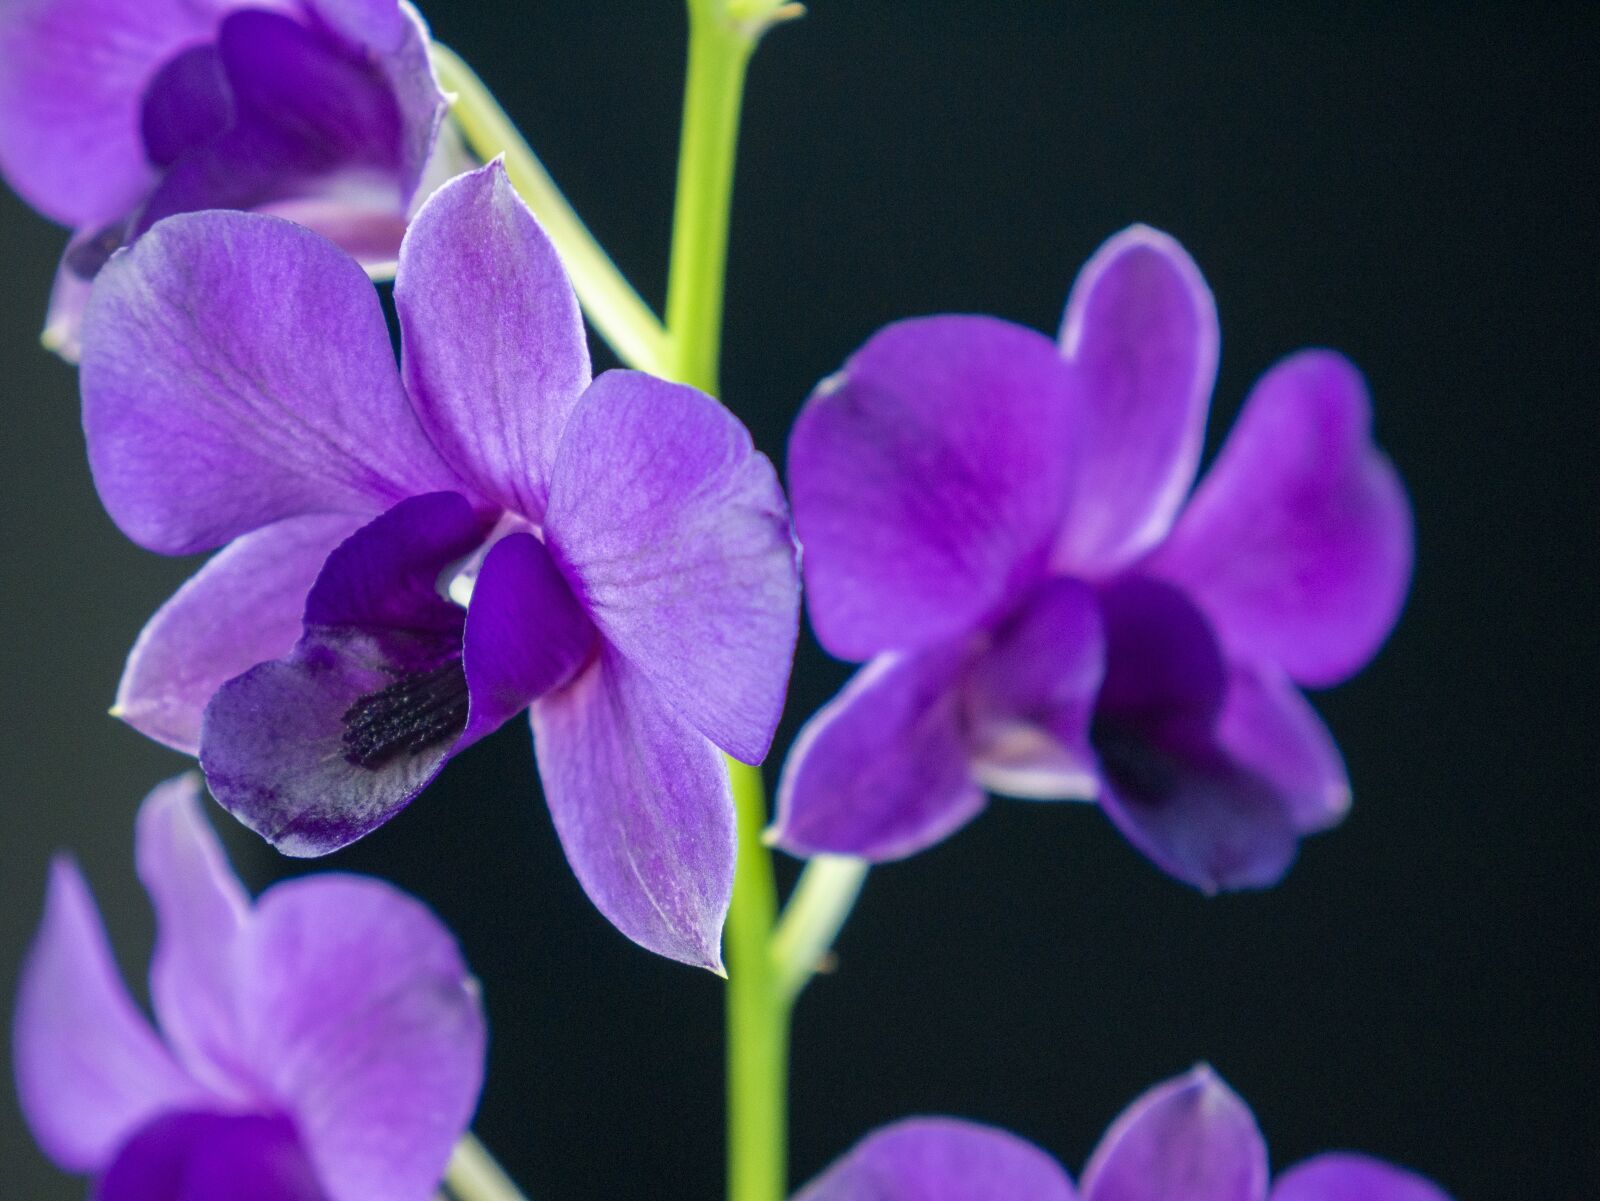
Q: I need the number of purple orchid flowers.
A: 5